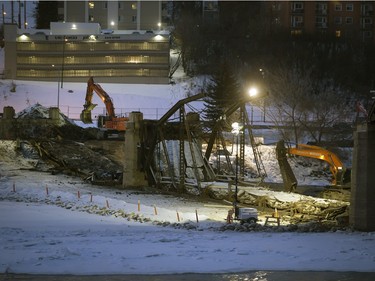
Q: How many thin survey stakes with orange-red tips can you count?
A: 9